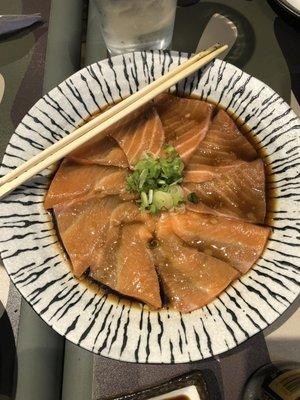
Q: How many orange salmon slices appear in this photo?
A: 10